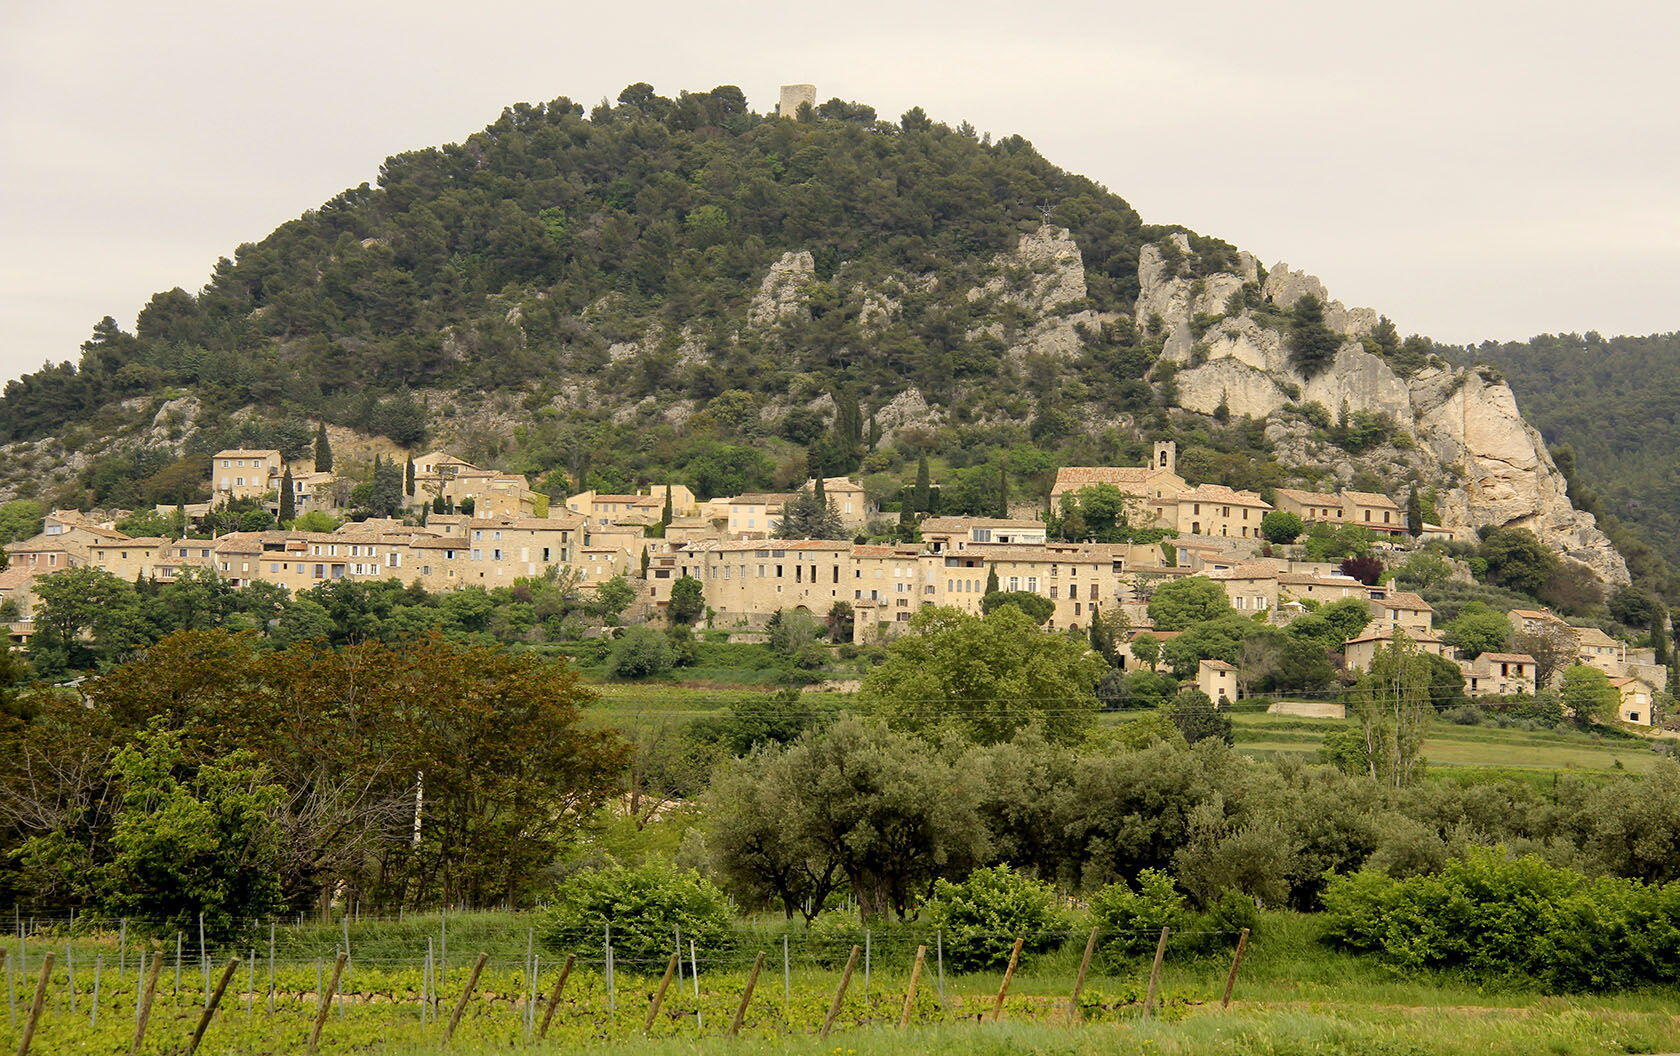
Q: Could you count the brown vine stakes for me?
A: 15